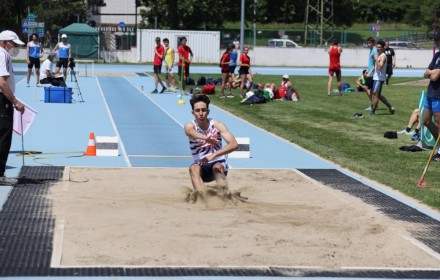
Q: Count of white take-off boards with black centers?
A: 2